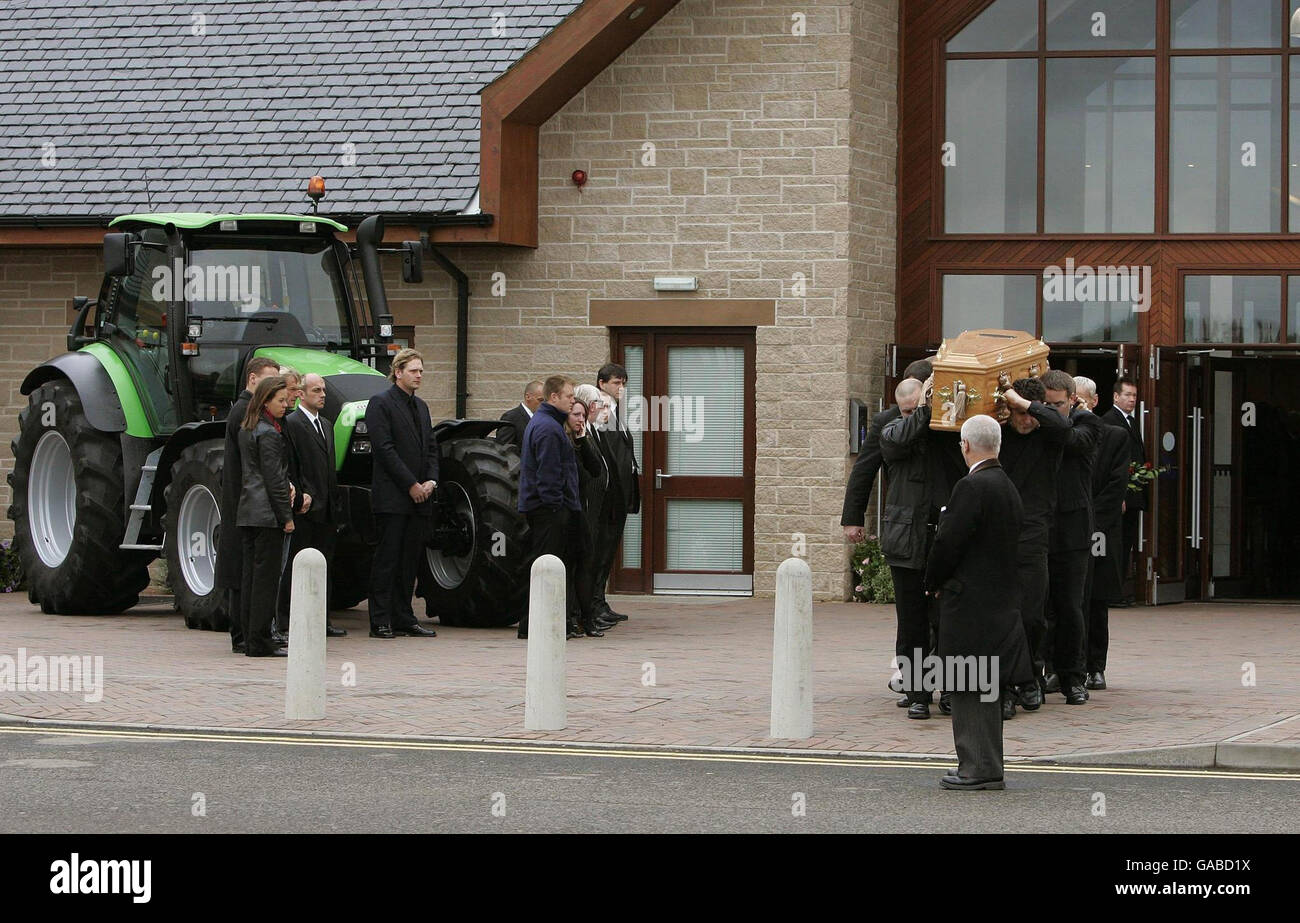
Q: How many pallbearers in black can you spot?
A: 6